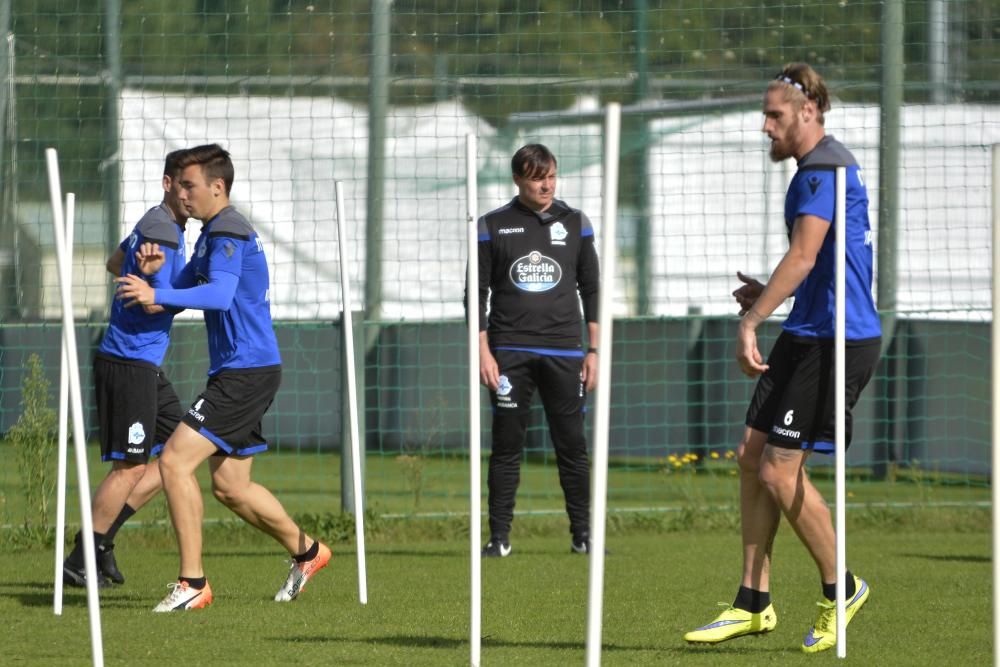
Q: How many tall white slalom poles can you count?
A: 7